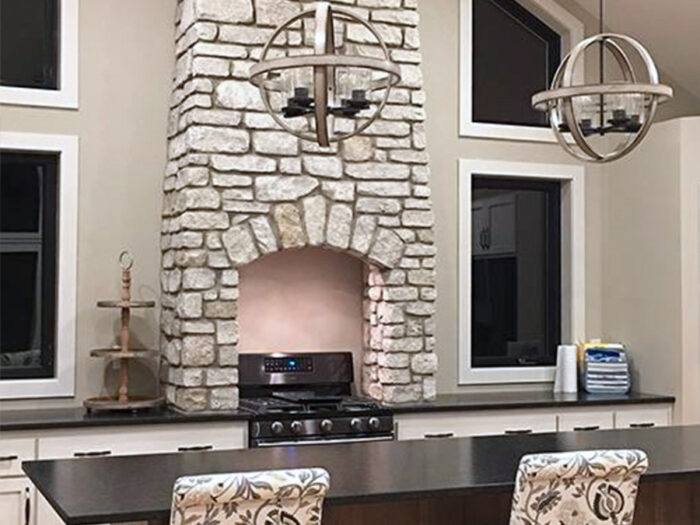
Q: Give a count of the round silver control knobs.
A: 5